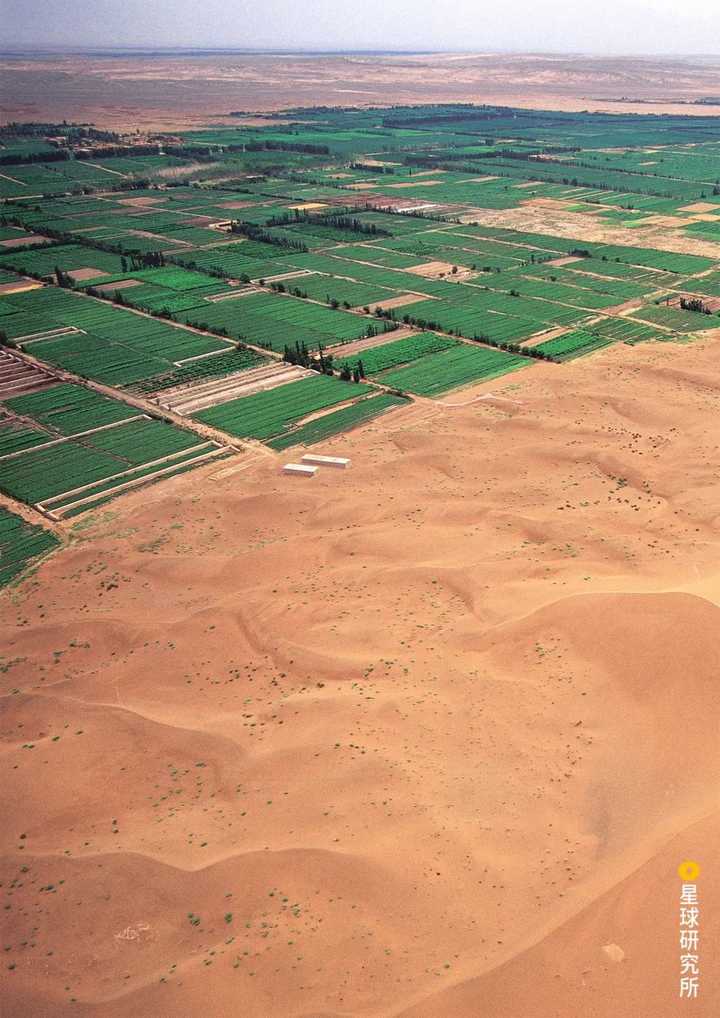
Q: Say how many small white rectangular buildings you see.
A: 2